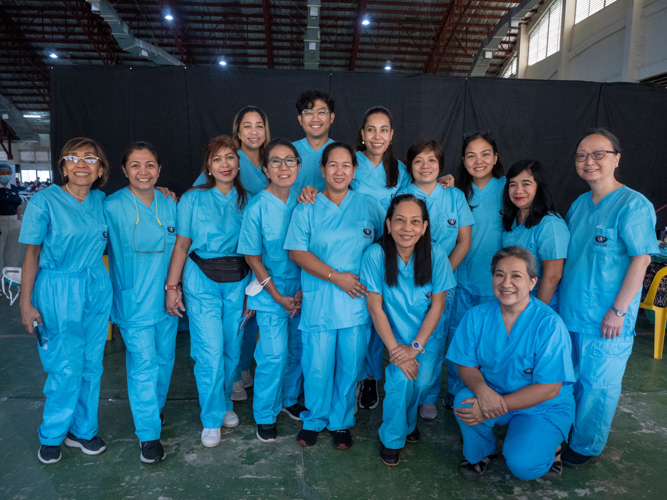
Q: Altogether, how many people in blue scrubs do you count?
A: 14